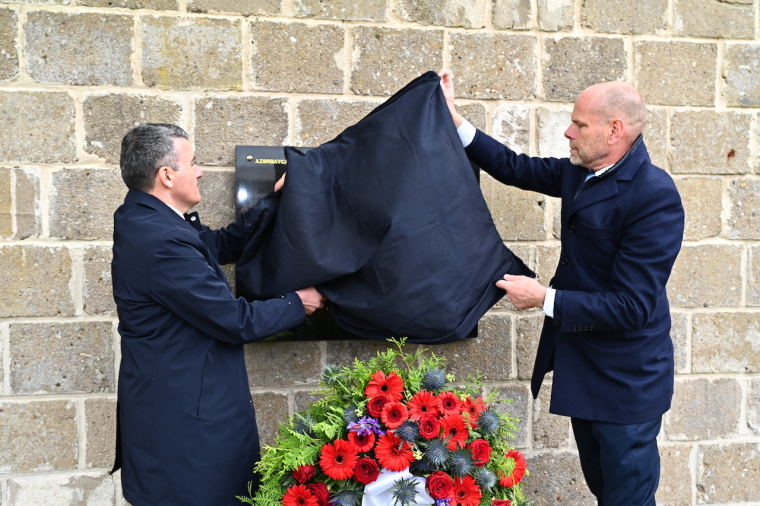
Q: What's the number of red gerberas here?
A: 12